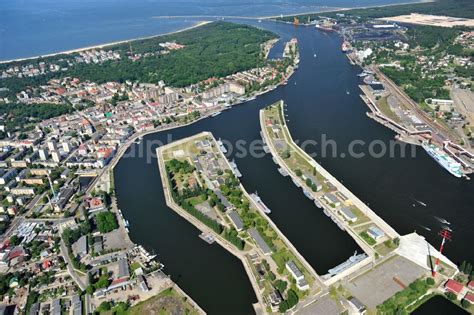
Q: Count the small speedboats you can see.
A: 4